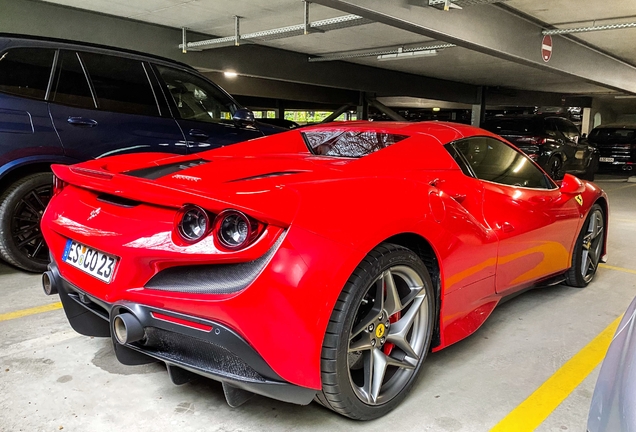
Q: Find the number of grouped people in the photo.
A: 0